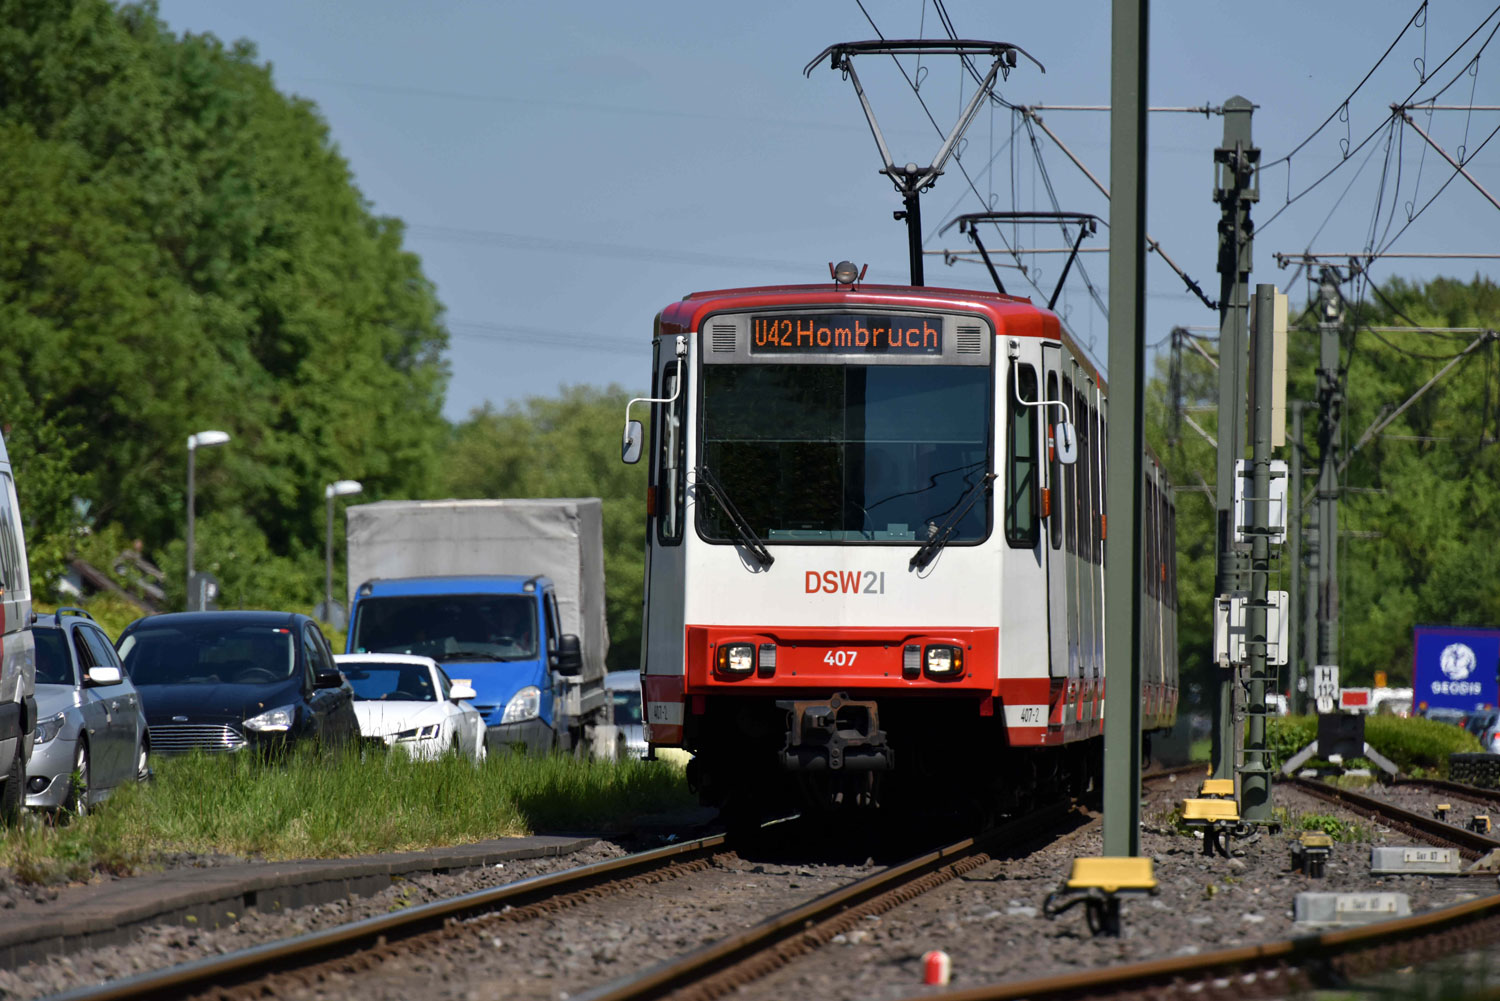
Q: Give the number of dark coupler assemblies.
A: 1